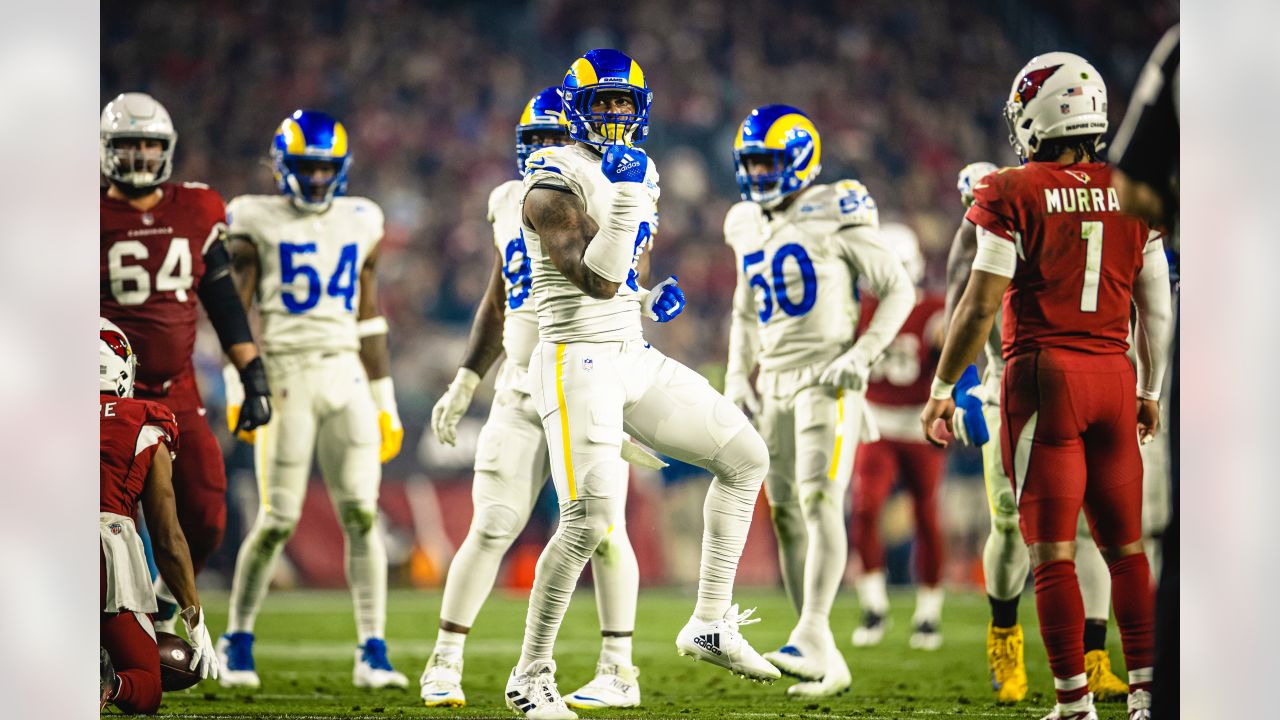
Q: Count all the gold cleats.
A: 2